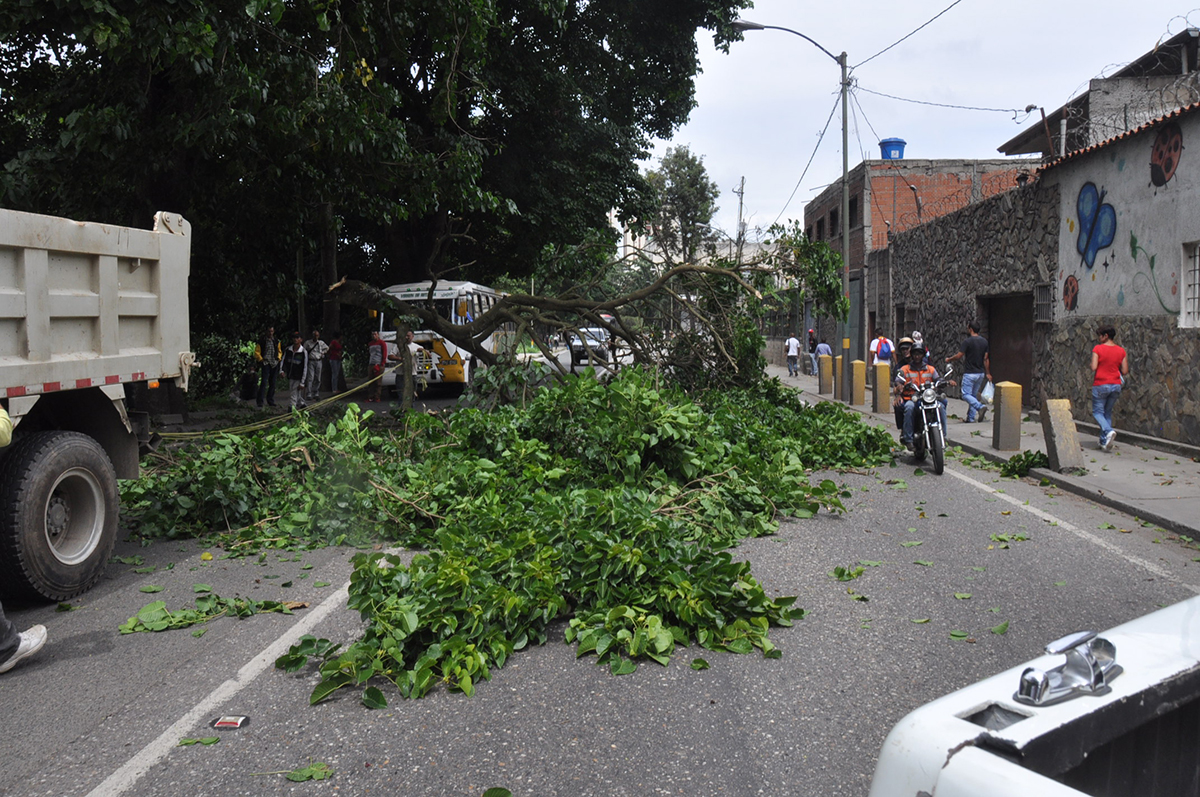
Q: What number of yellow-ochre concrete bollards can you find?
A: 6